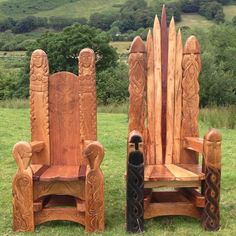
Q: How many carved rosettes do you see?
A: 1